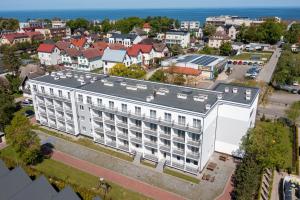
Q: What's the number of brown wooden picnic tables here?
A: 3